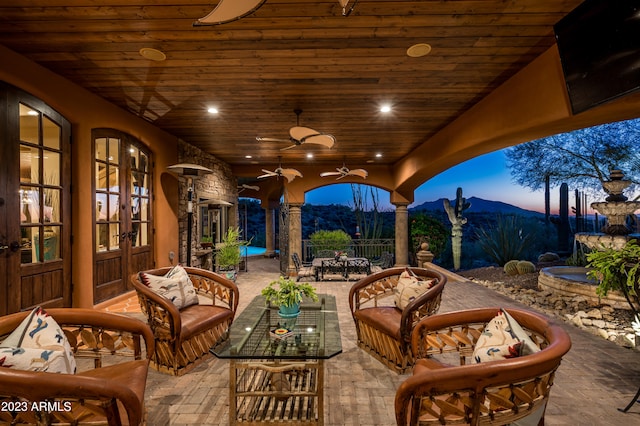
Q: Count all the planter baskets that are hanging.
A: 0